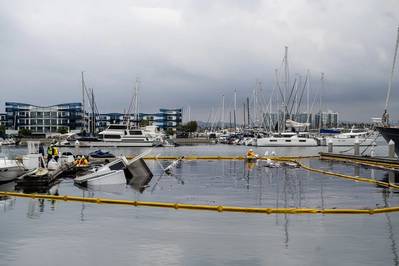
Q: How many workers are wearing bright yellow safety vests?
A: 2